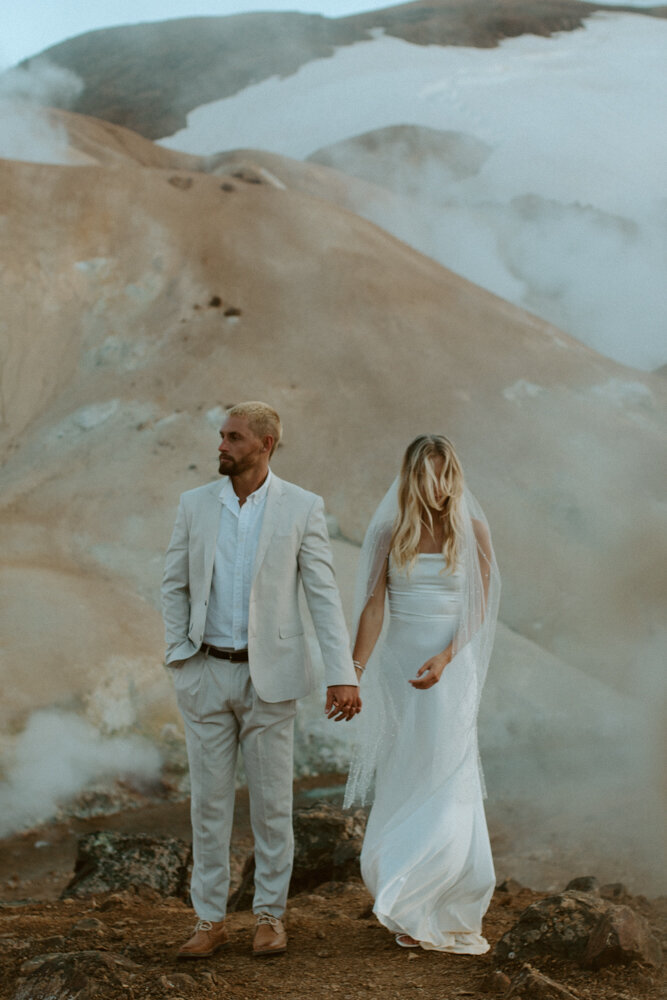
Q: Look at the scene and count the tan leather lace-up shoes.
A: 2